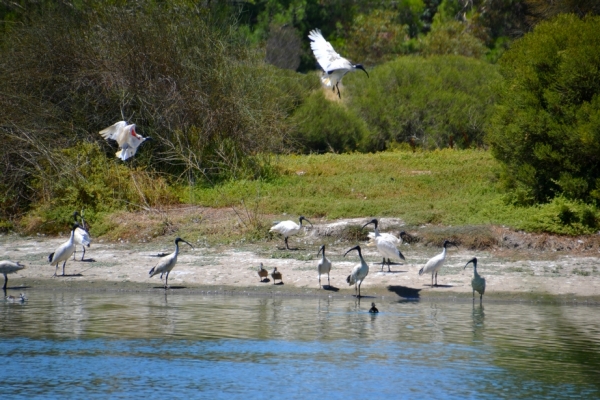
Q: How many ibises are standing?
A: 11